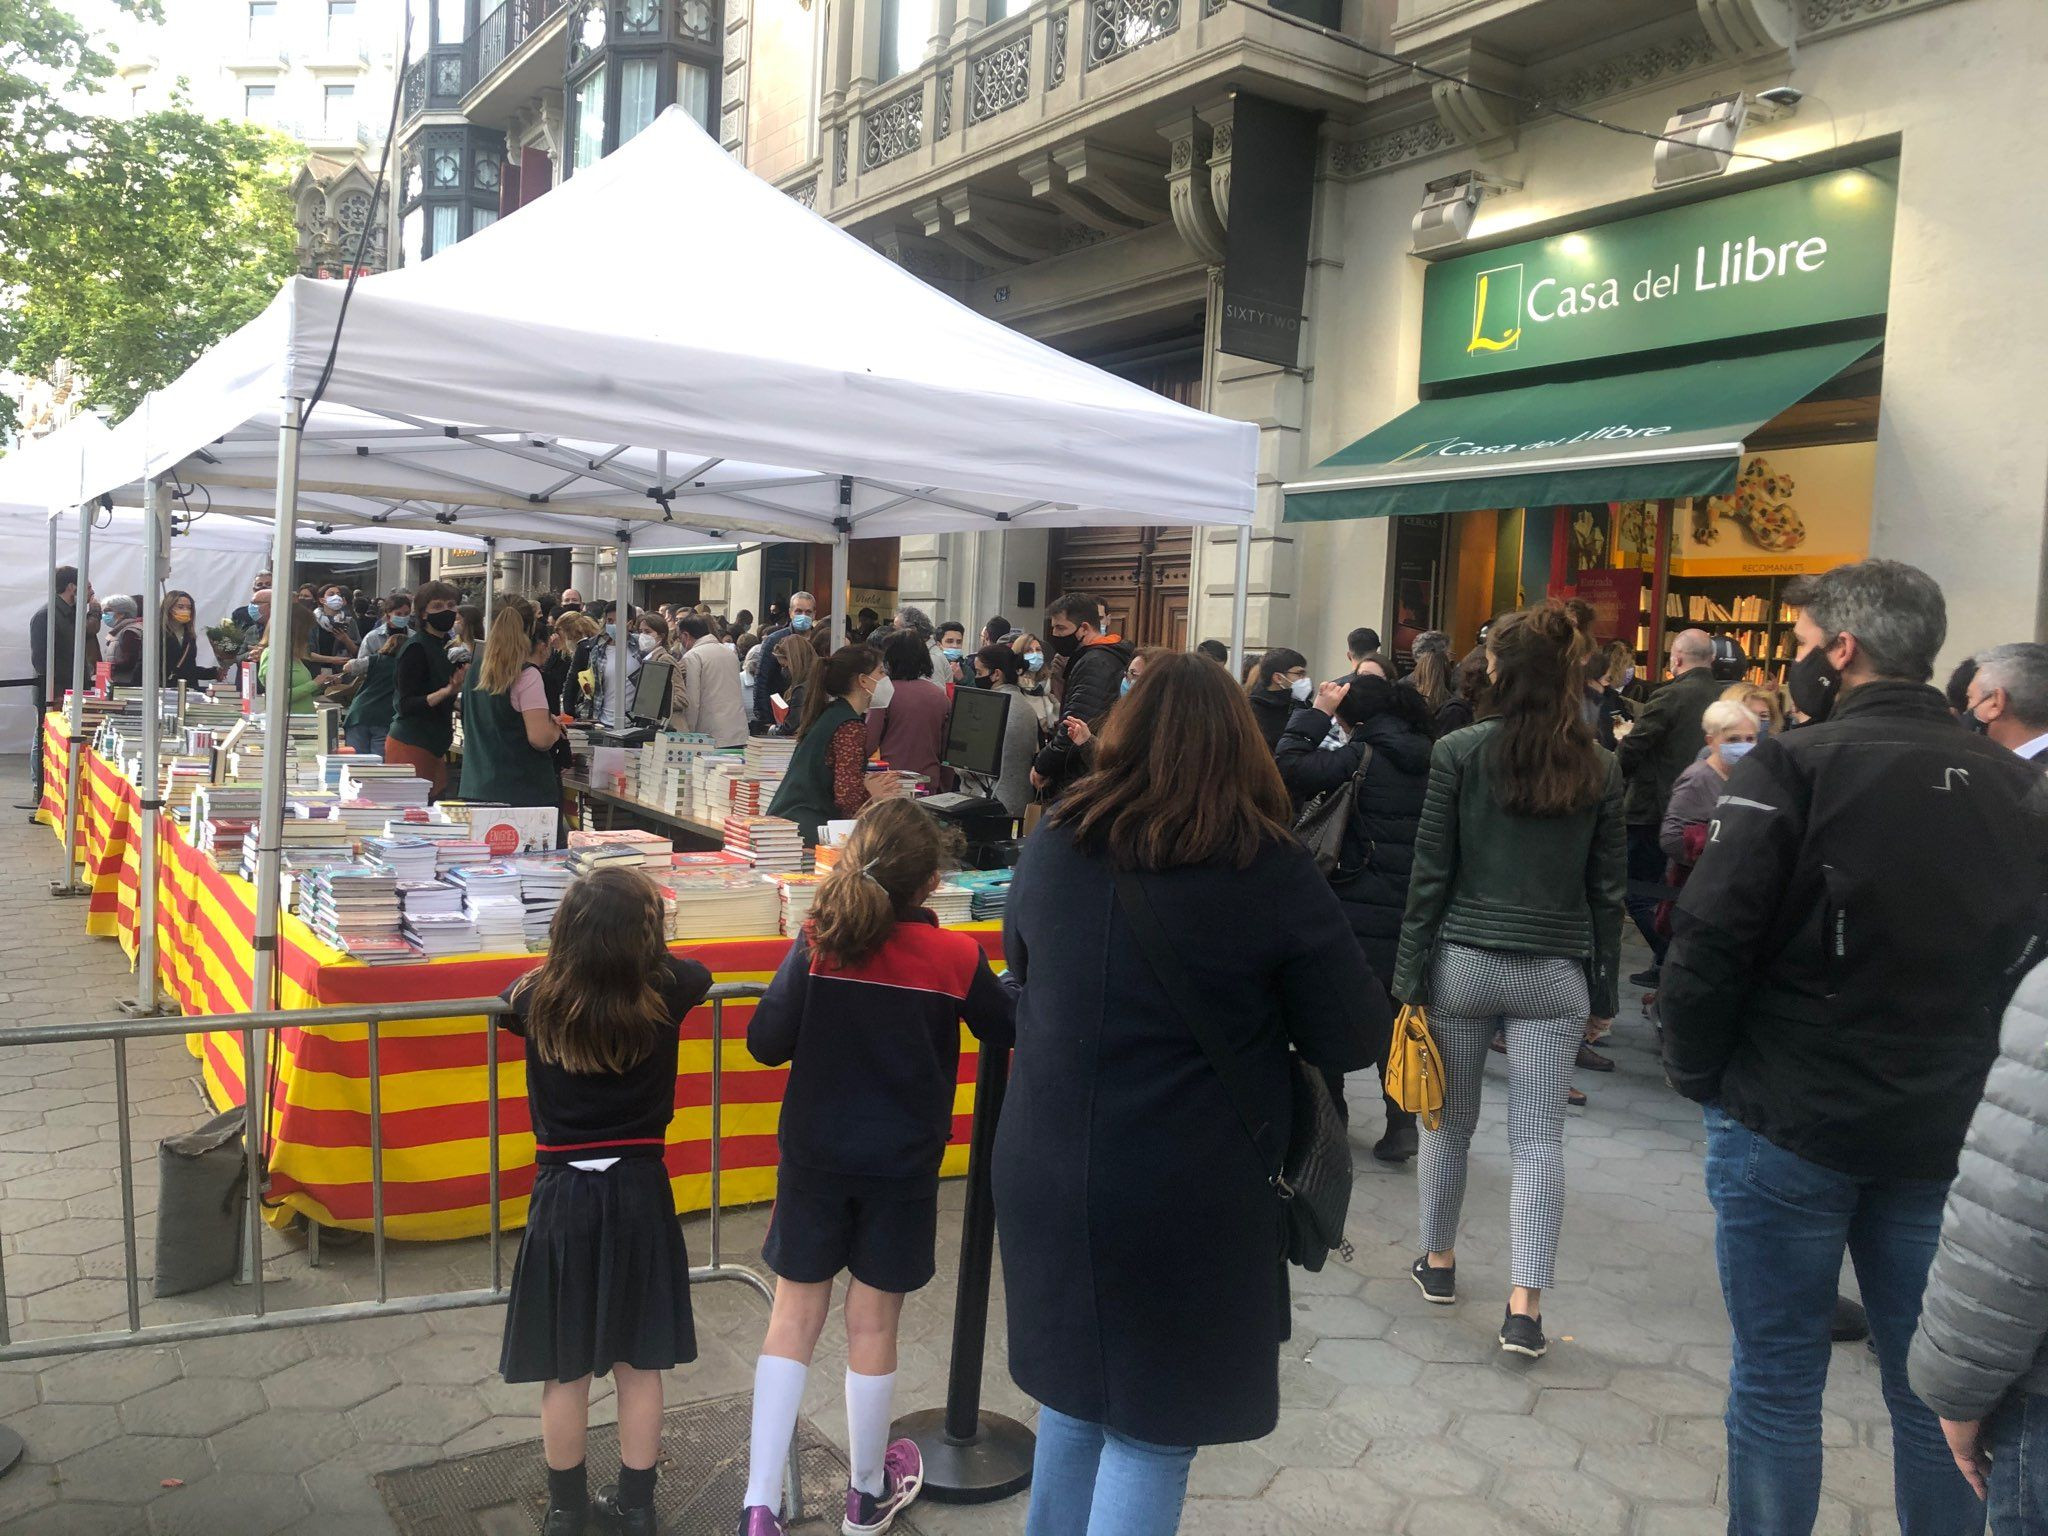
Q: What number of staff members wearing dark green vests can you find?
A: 4